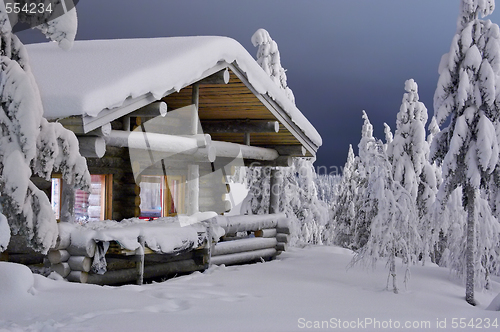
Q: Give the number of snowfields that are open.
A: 1